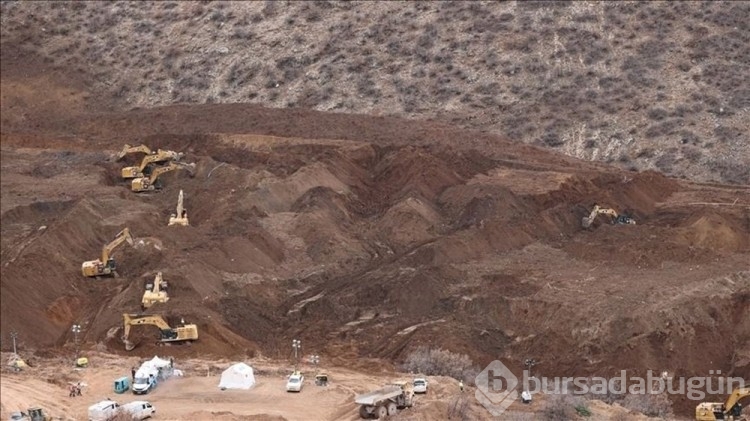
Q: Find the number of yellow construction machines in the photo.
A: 9